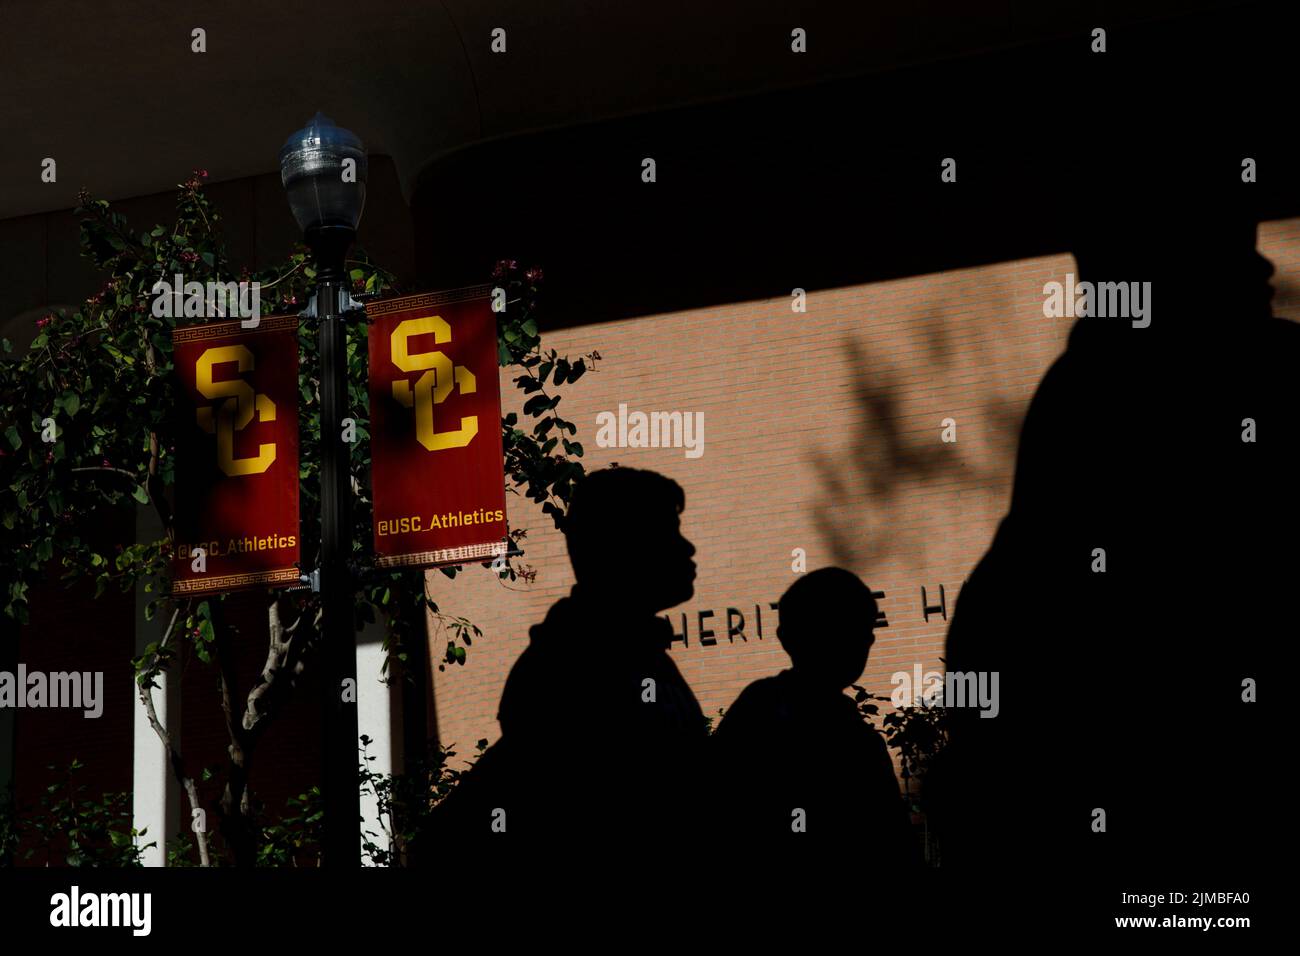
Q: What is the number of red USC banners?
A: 2